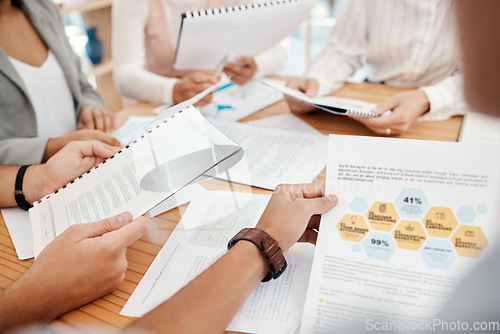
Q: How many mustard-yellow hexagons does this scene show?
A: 5